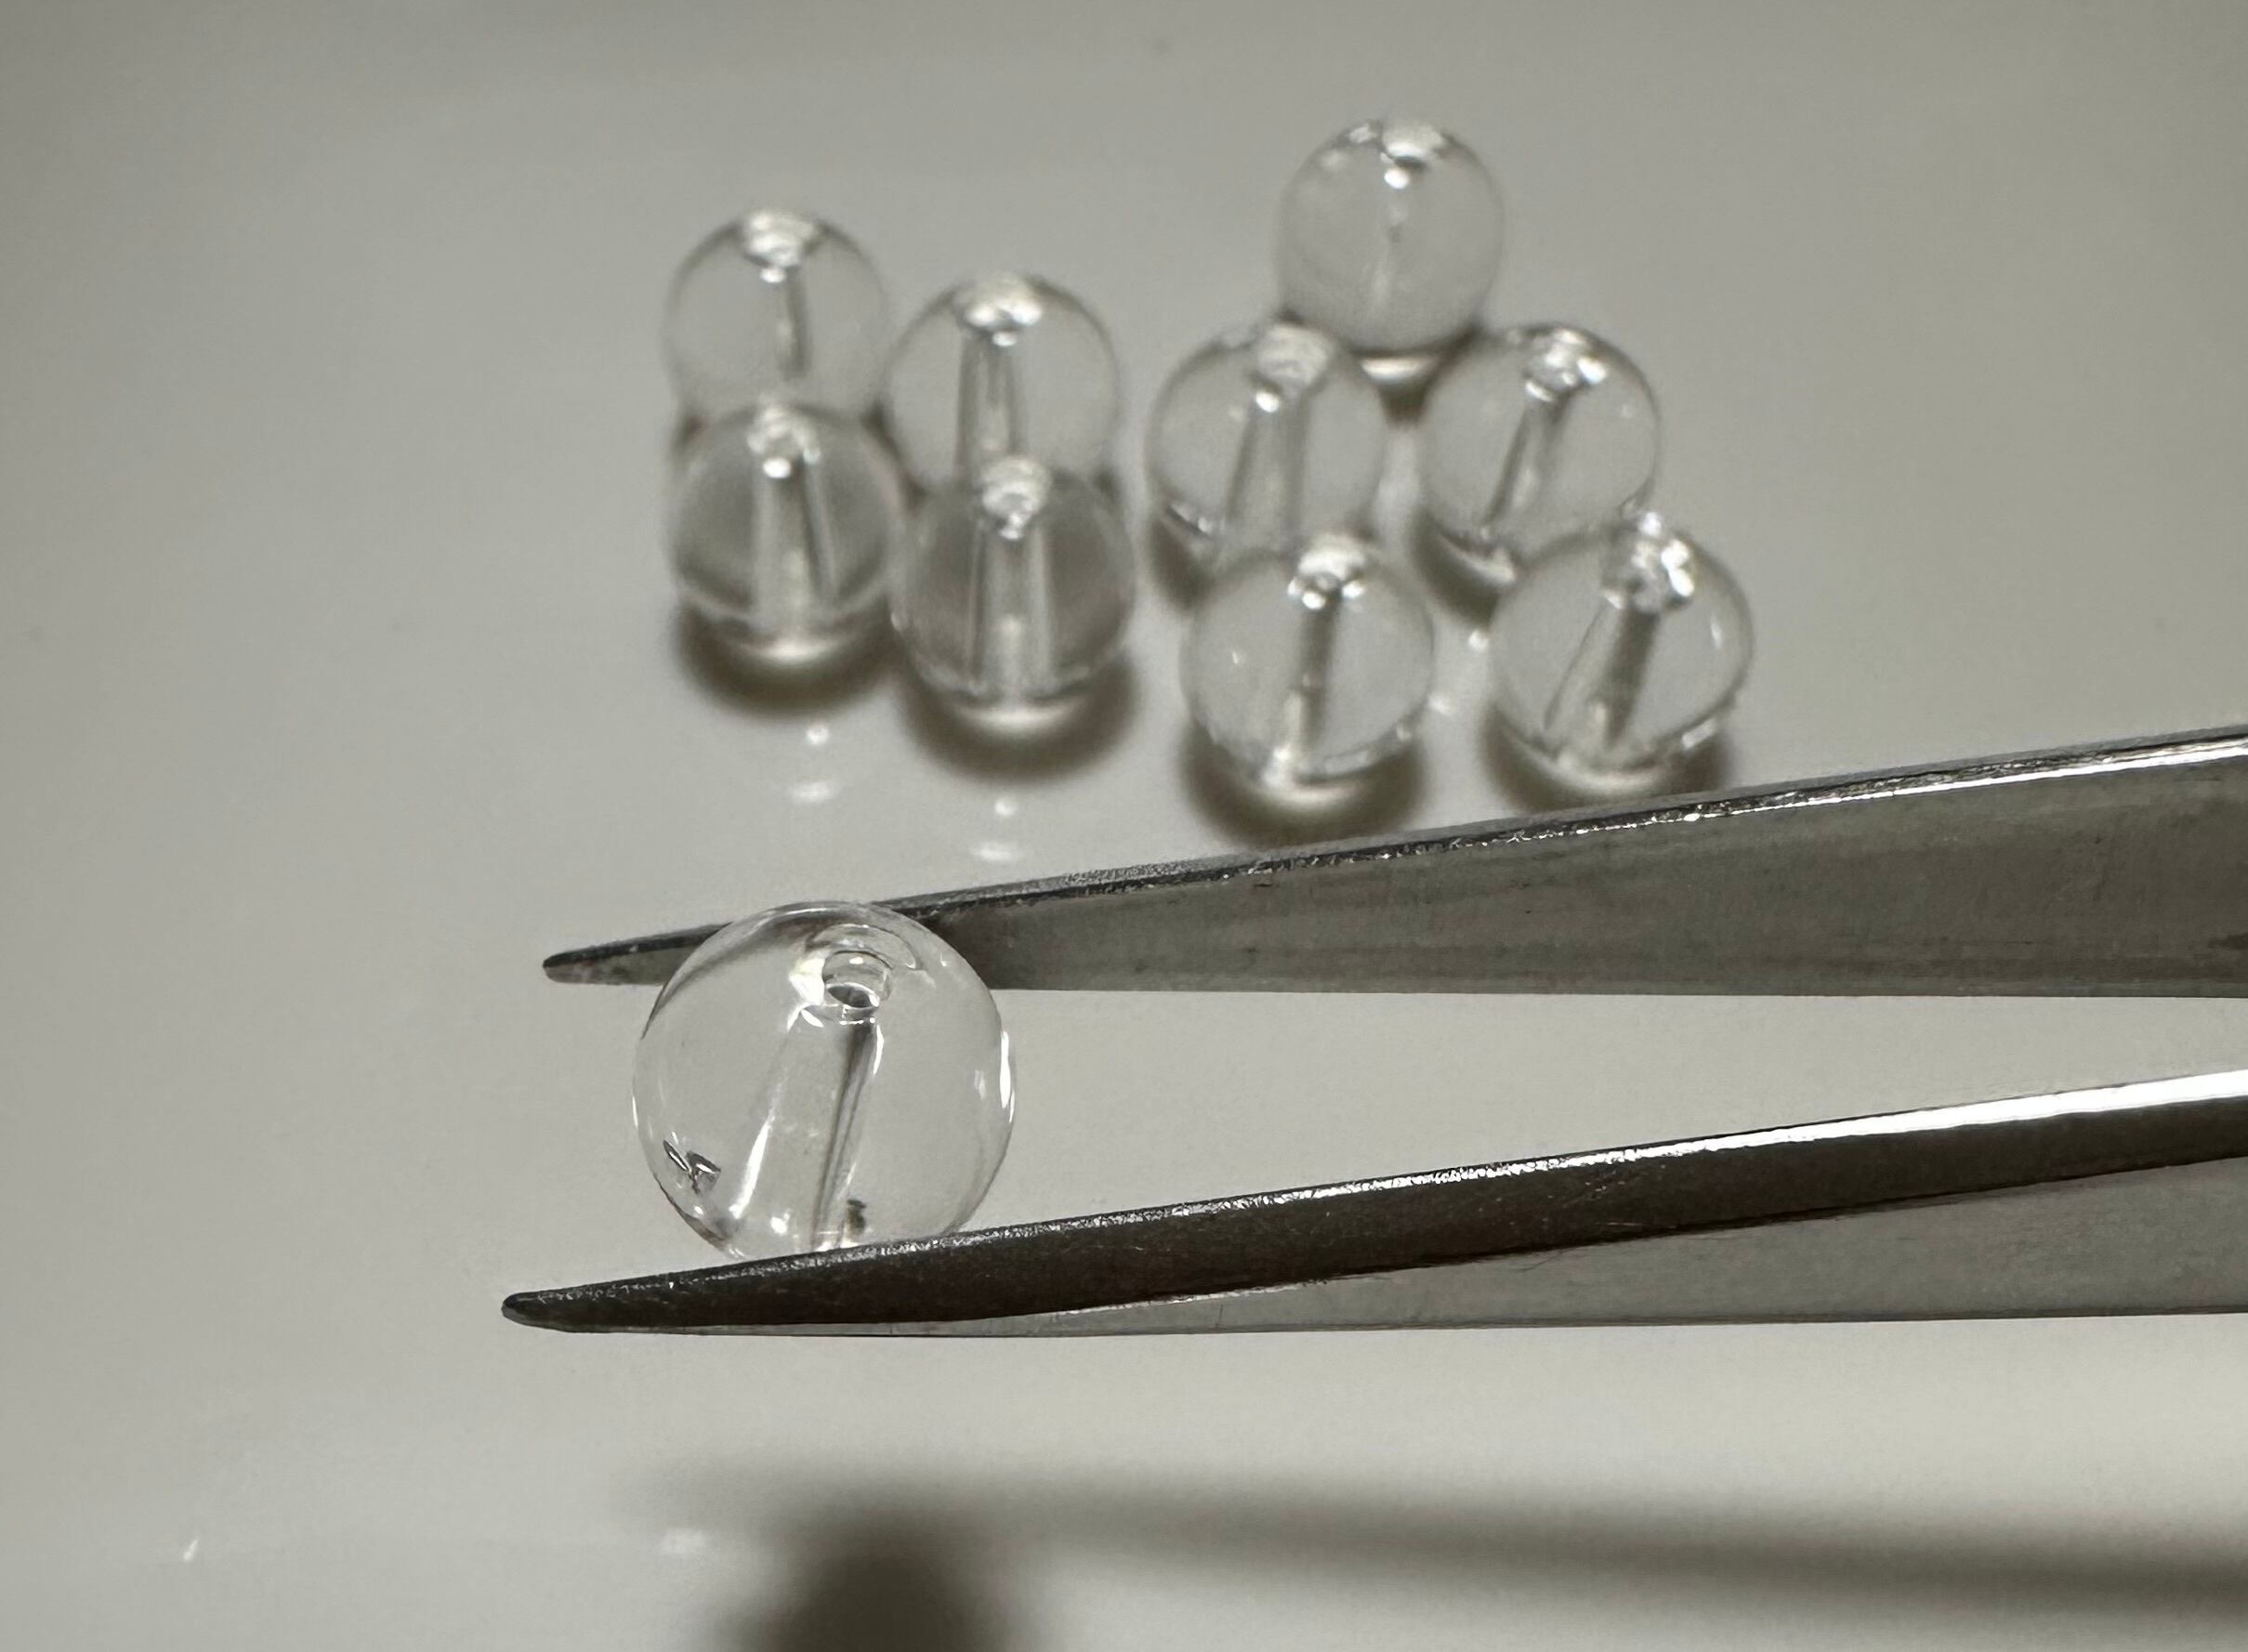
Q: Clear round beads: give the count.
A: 10